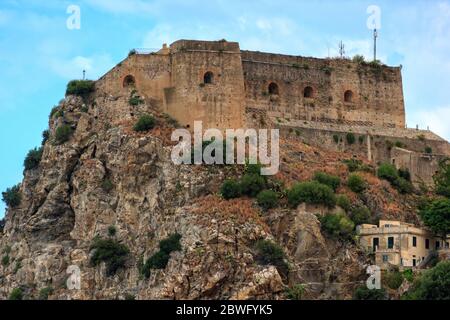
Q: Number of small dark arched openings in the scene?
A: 5